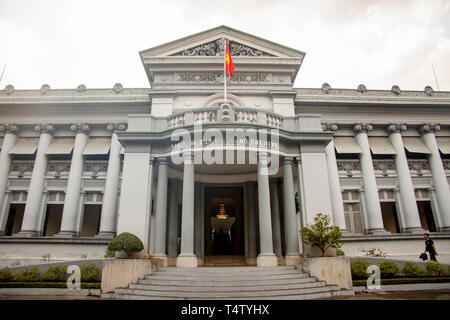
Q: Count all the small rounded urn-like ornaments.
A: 8